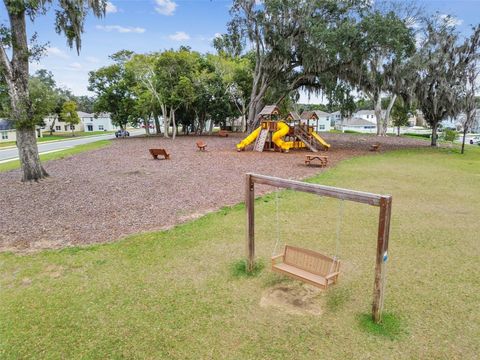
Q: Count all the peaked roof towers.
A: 3